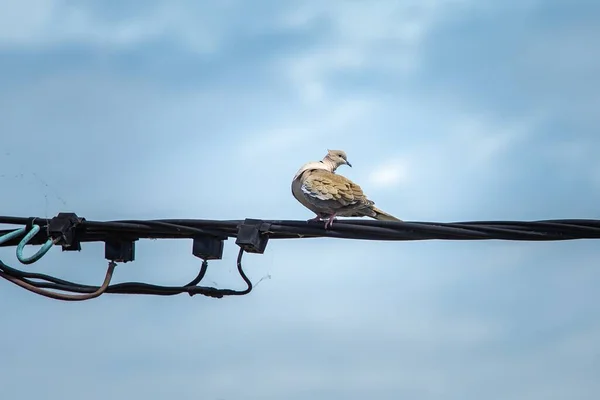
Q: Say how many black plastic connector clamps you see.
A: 4